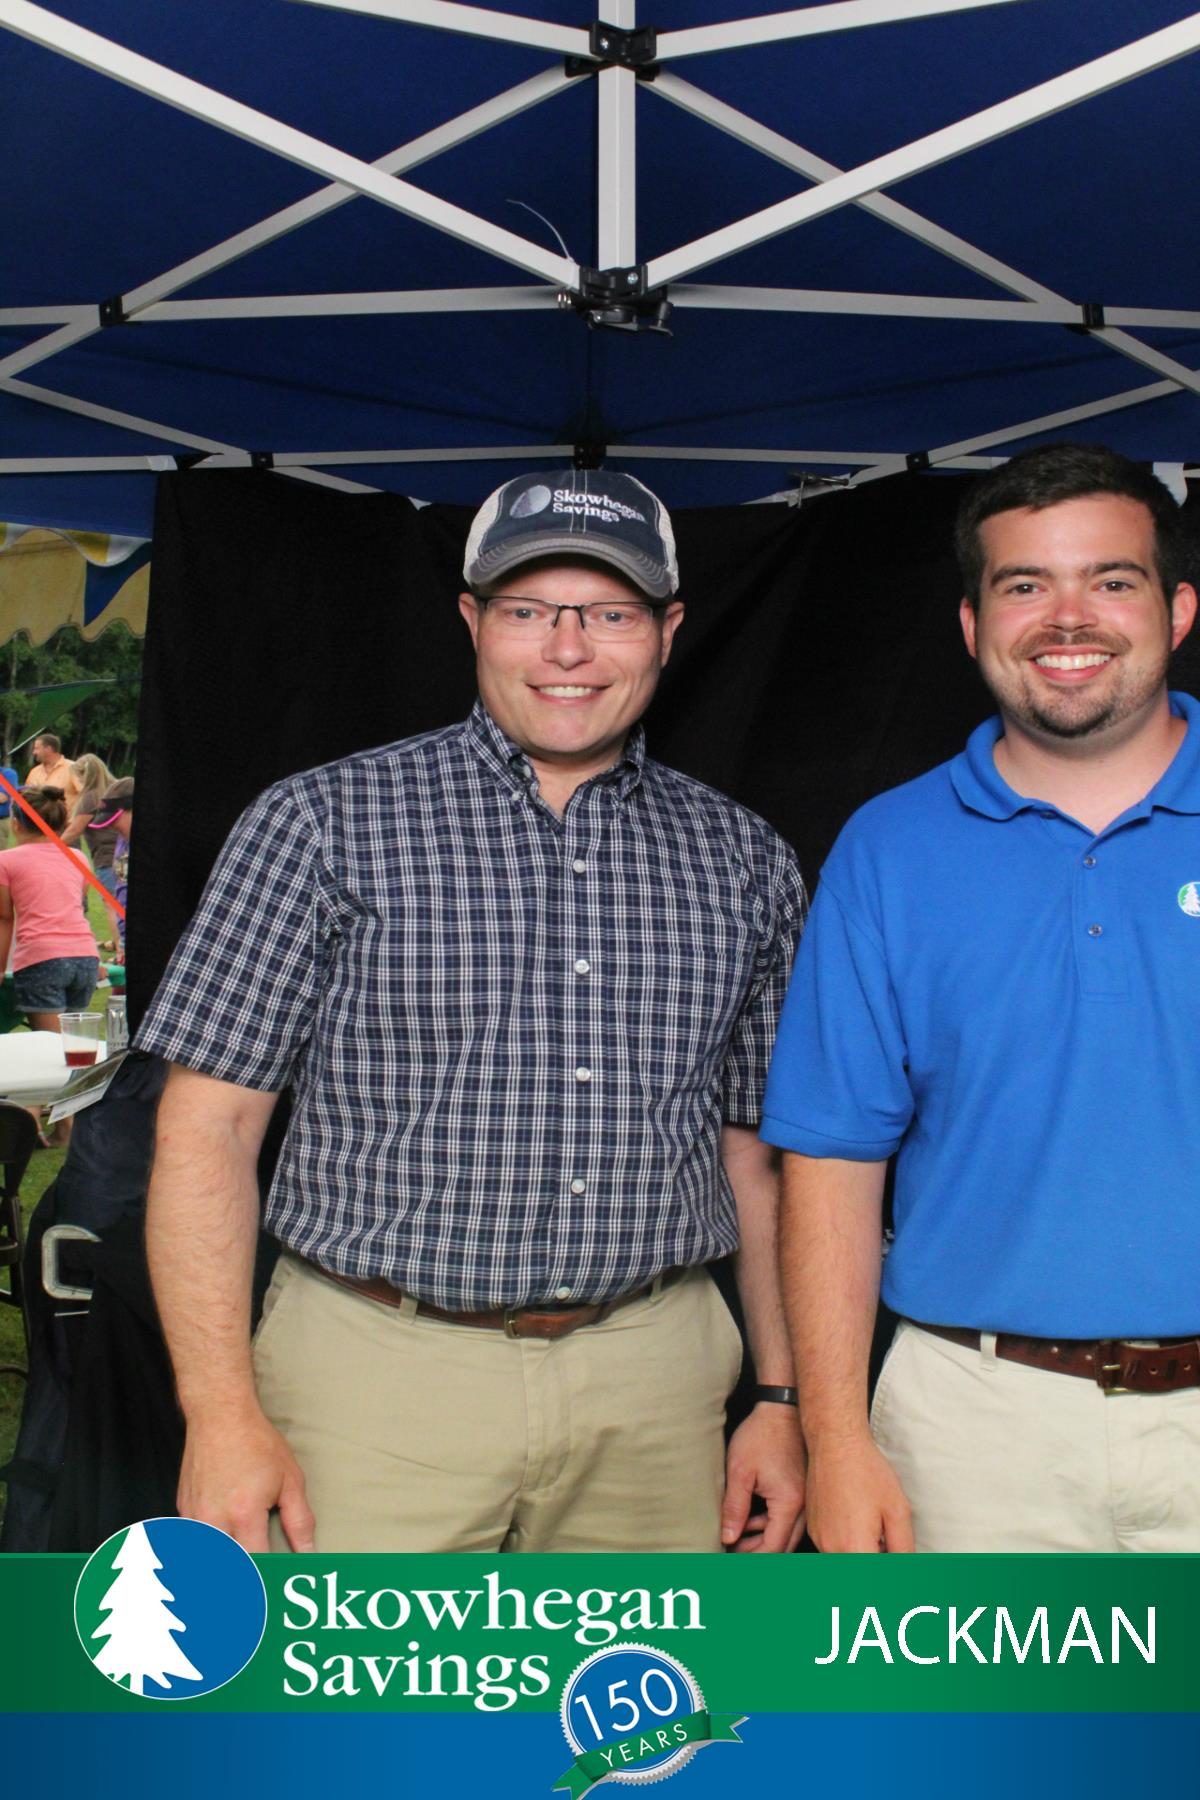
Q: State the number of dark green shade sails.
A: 1